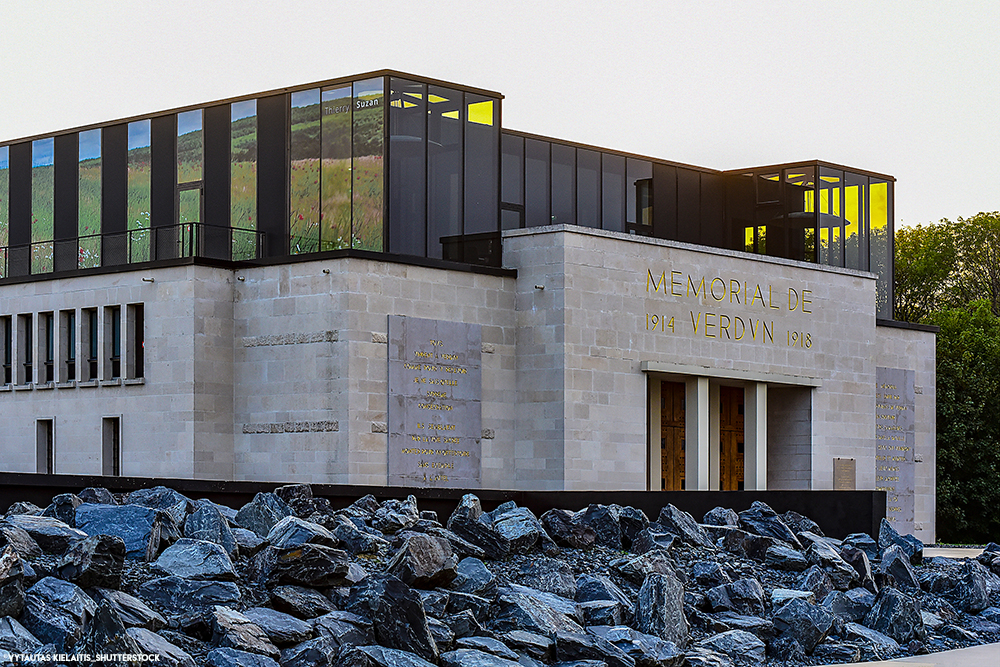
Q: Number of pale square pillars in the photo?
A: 2